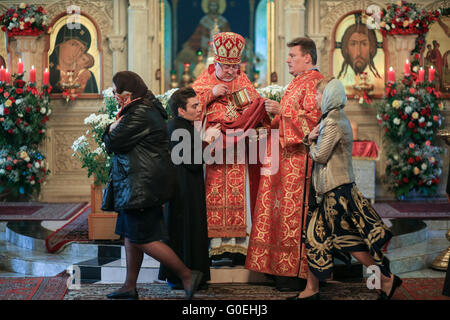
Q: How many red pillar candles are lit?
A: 9